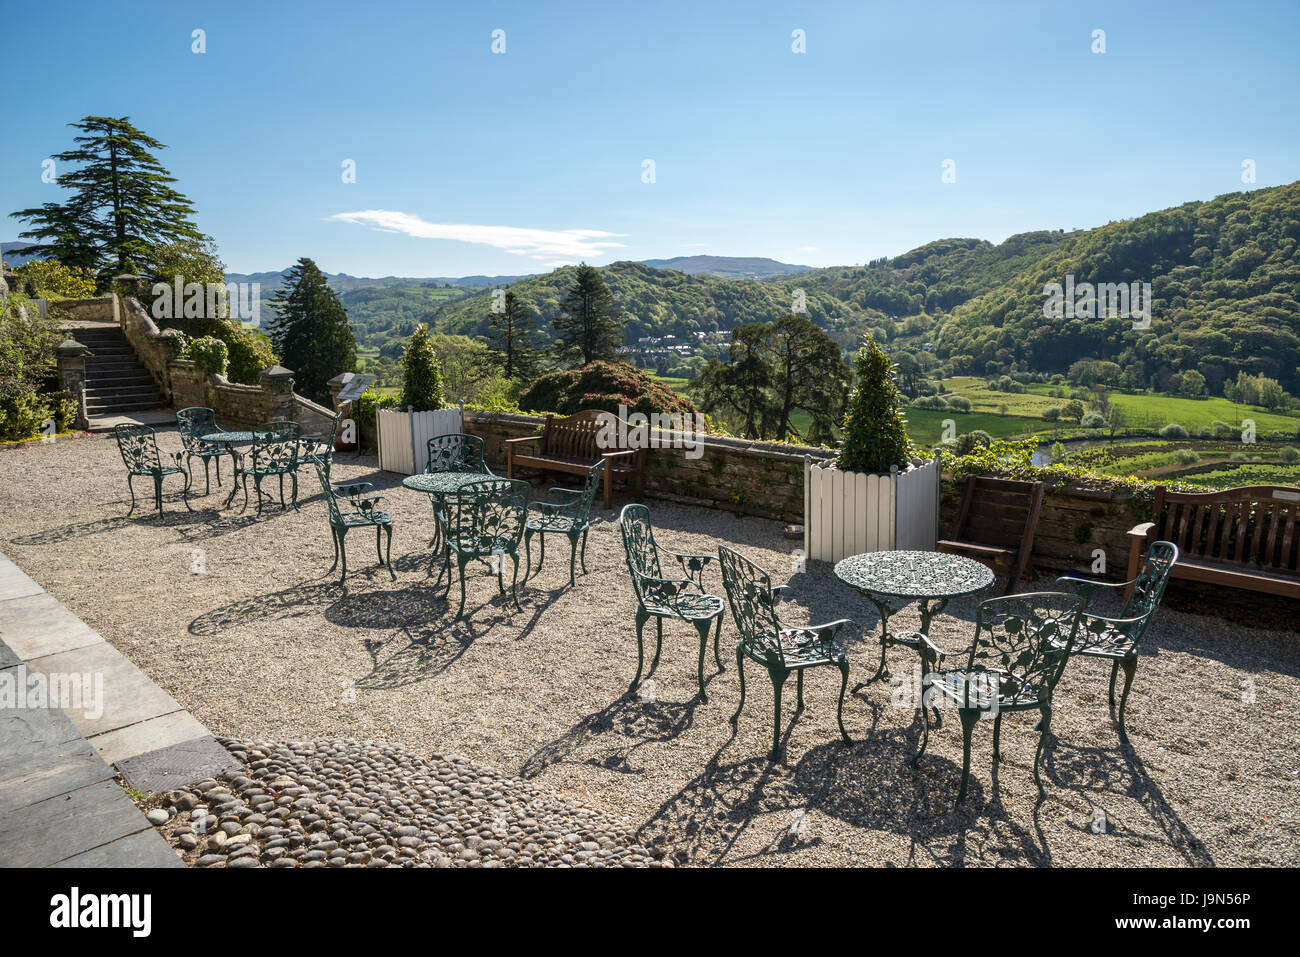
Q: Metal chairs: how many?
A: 12